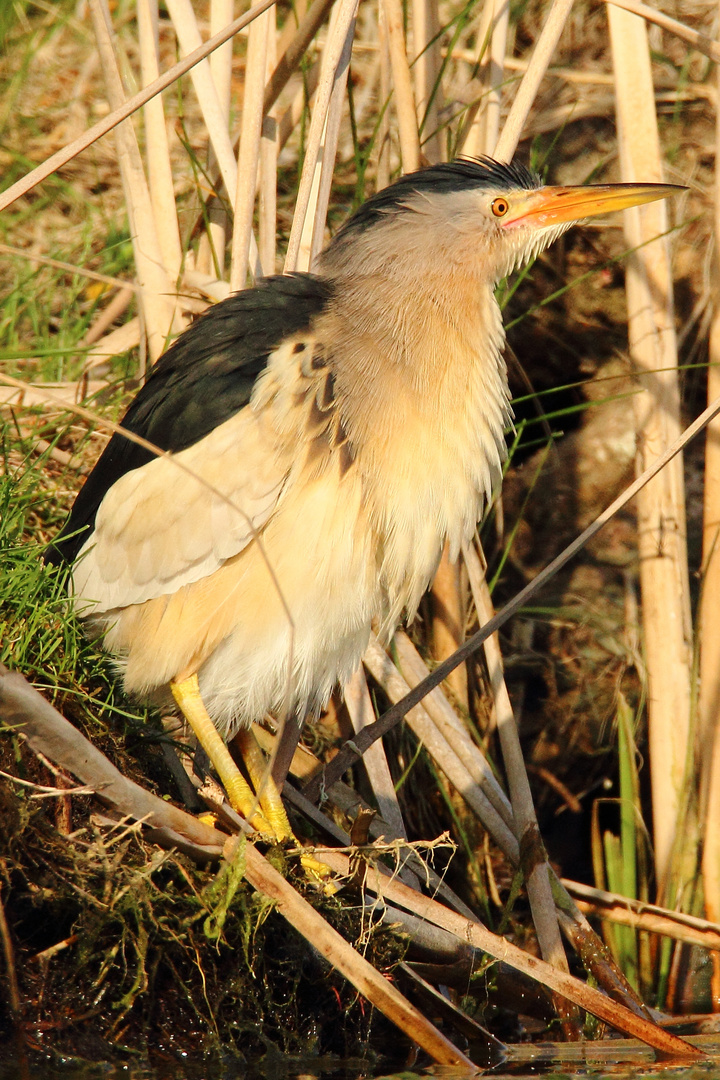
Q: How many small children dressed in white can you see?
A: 0